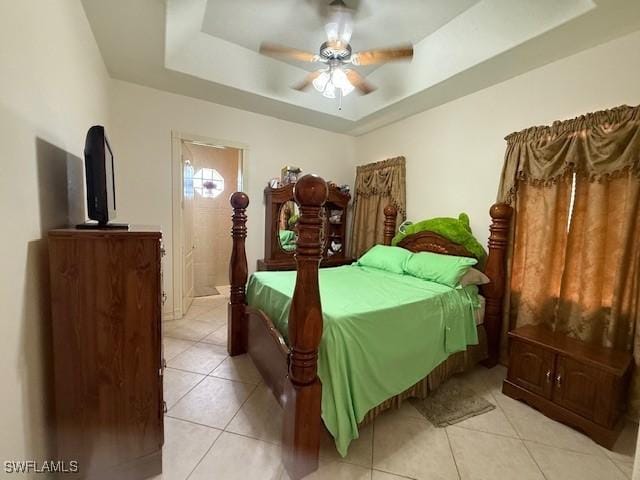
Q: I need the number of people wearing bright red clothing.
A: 0